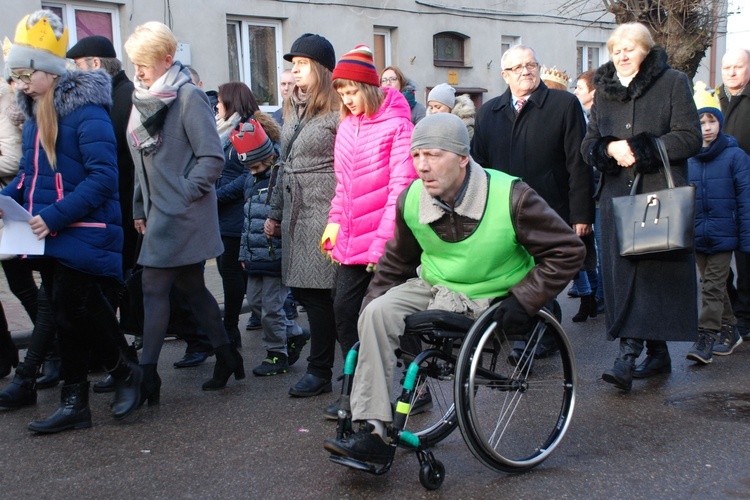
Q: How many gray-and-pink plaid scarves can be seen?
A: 1